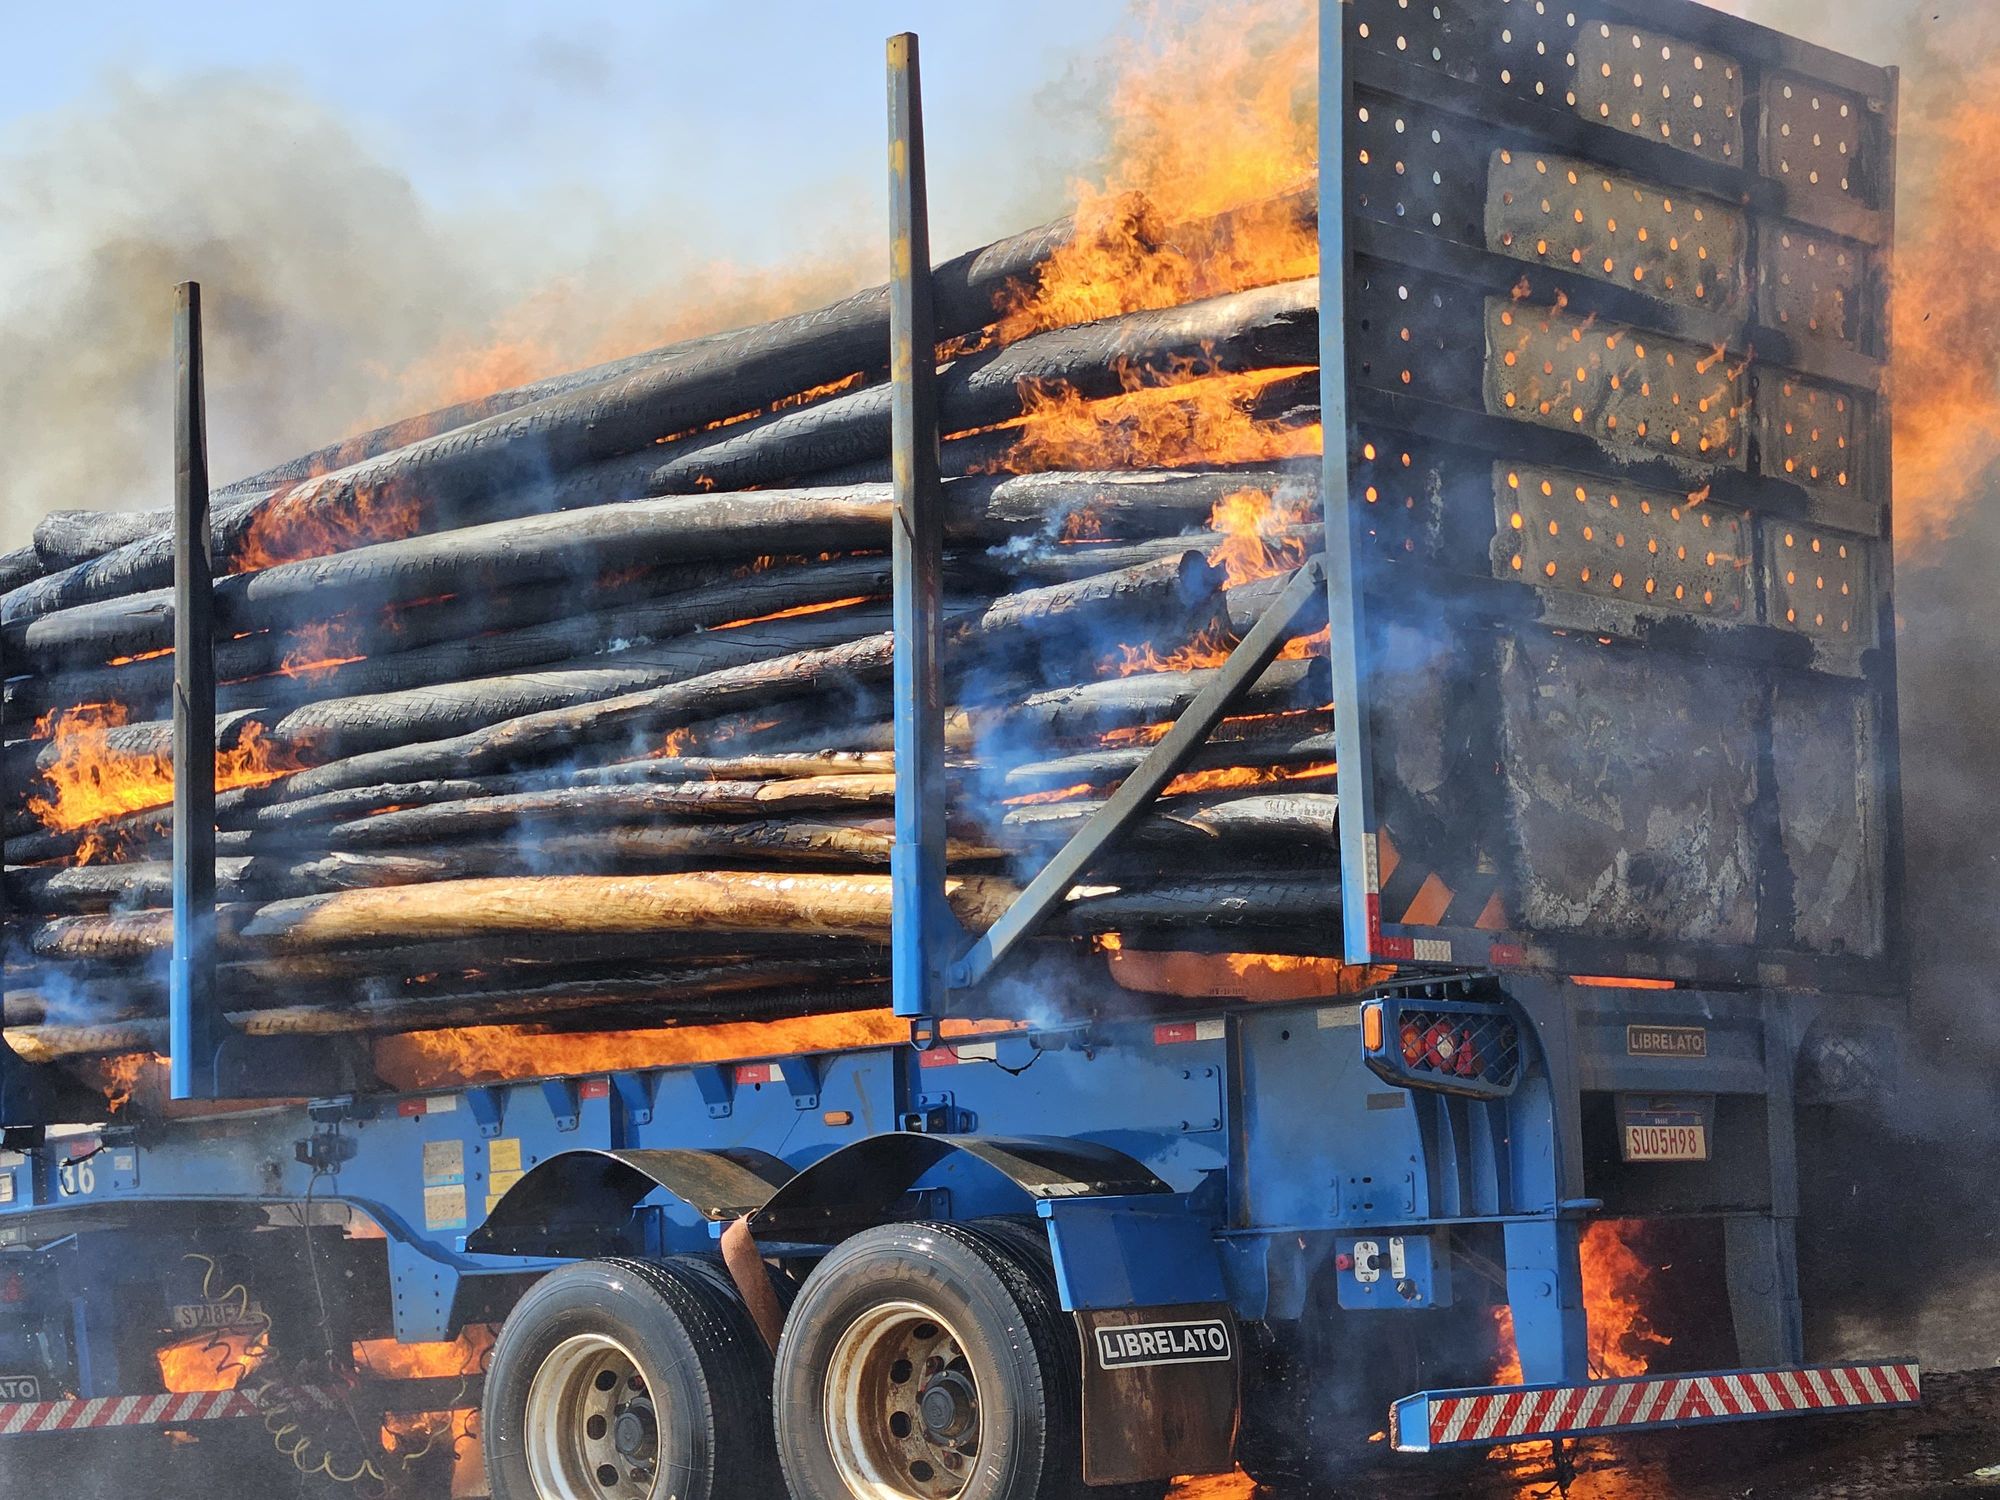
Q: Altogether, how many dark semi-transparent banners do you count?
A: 0